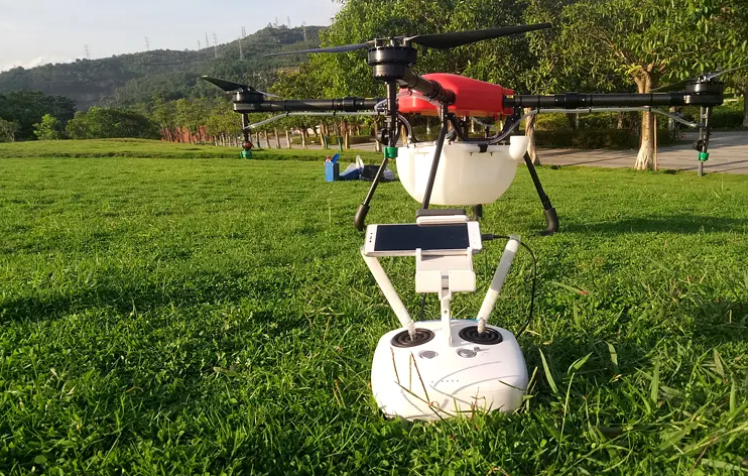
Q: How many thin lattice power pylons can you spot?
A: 10